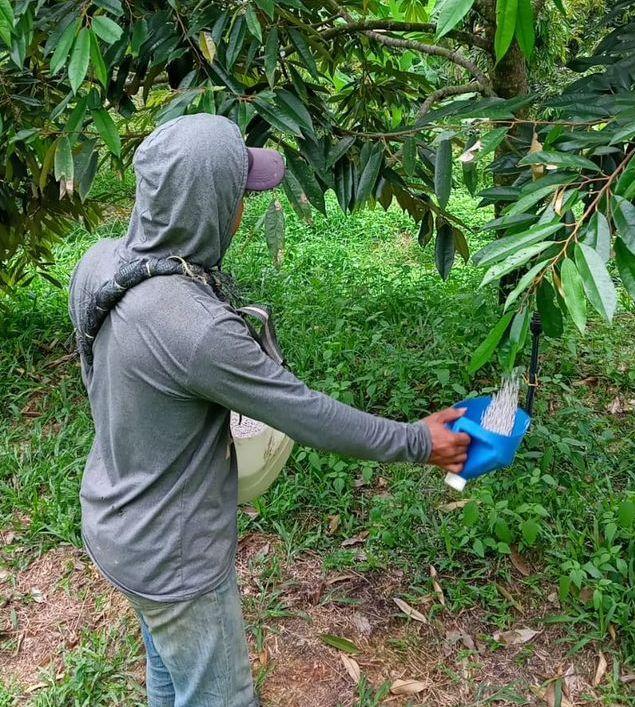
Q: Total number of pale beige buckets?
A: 1